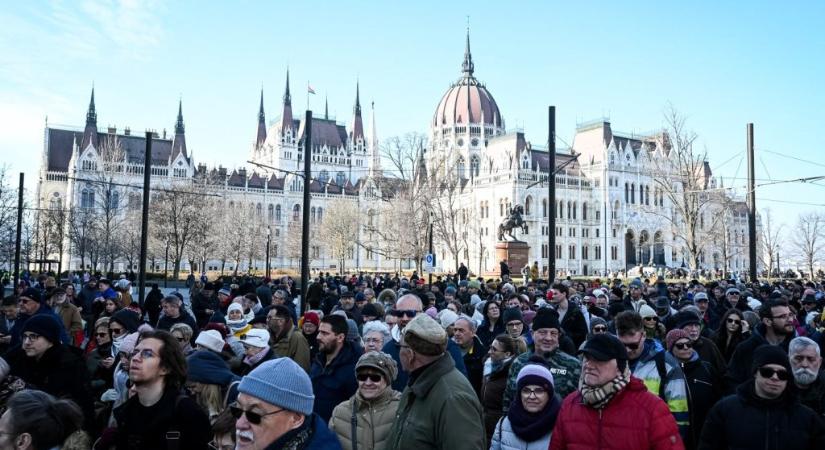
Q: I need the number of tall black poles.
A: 5